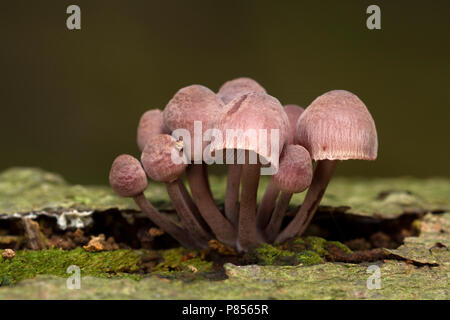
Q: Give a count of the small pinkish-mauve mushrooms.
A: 9